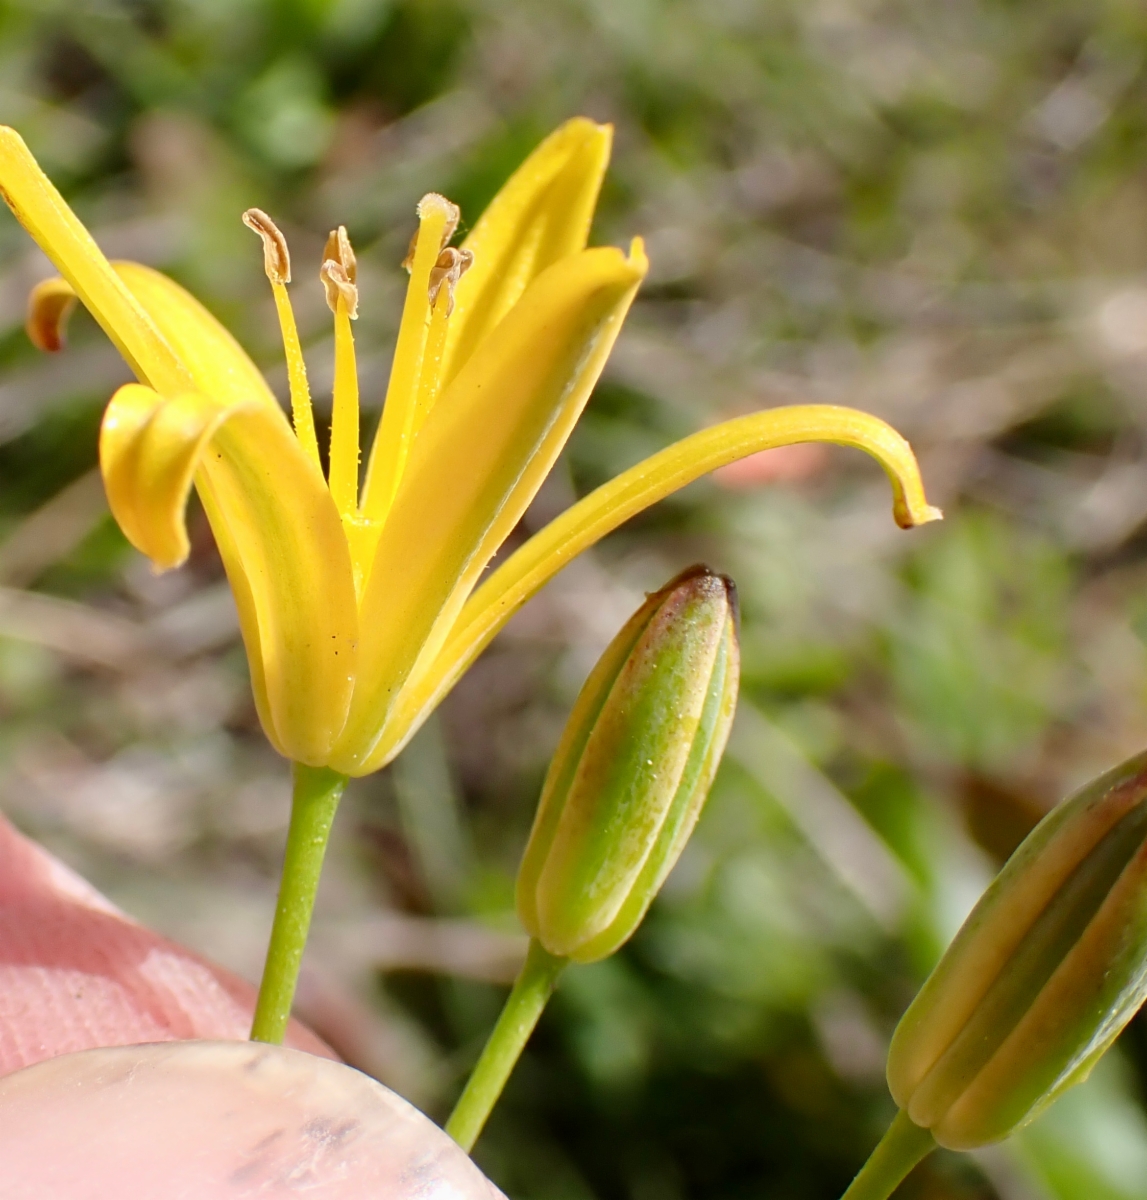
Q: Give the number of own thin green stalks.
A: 3